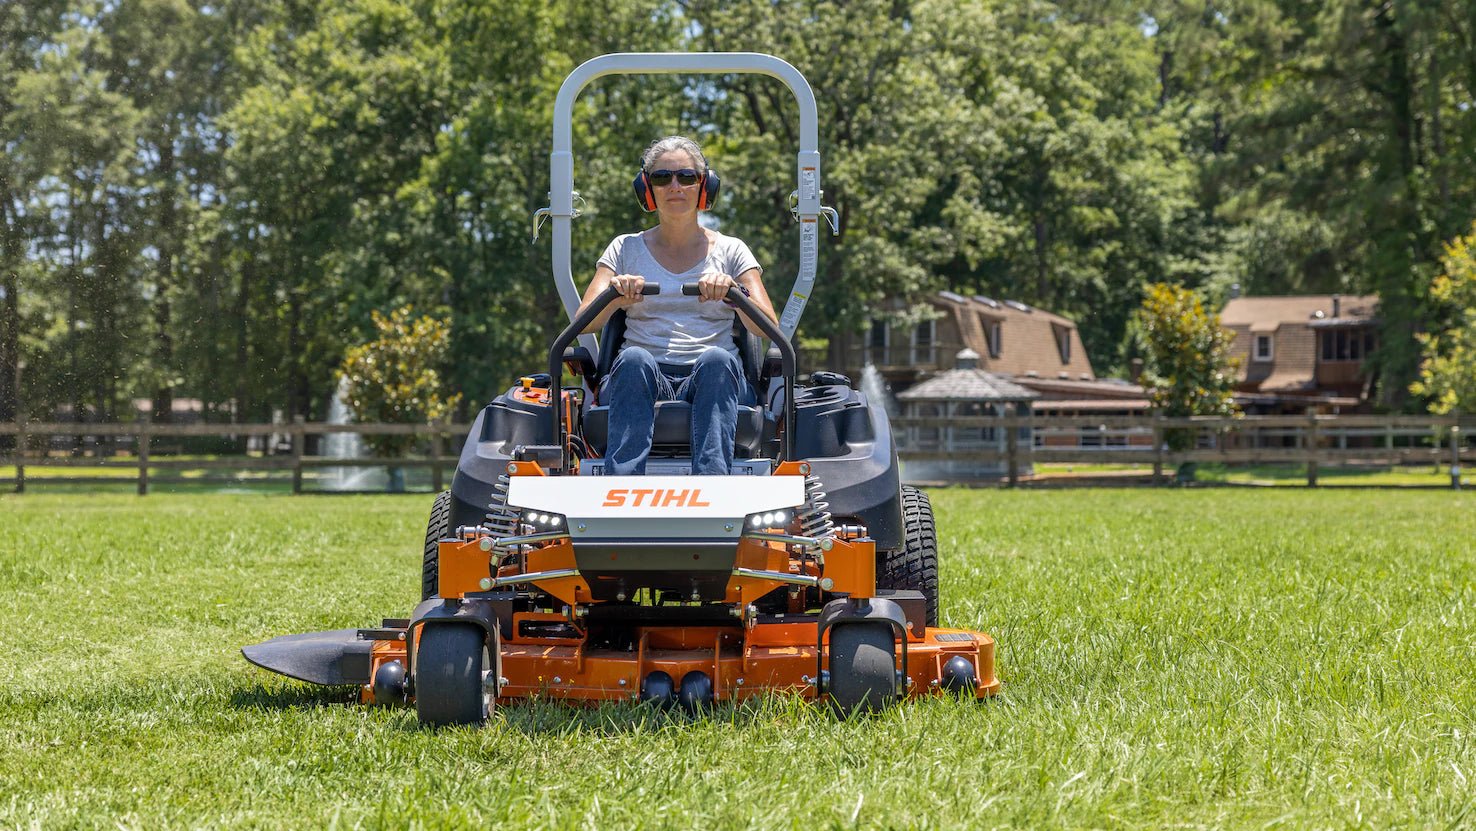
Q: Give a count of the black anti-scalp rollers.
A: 4